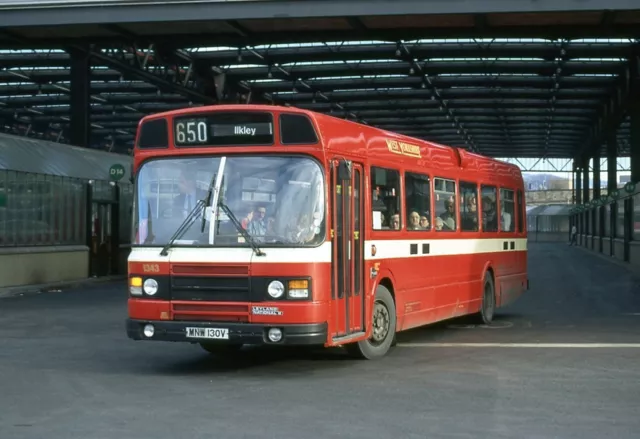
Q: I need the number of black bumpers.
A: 1